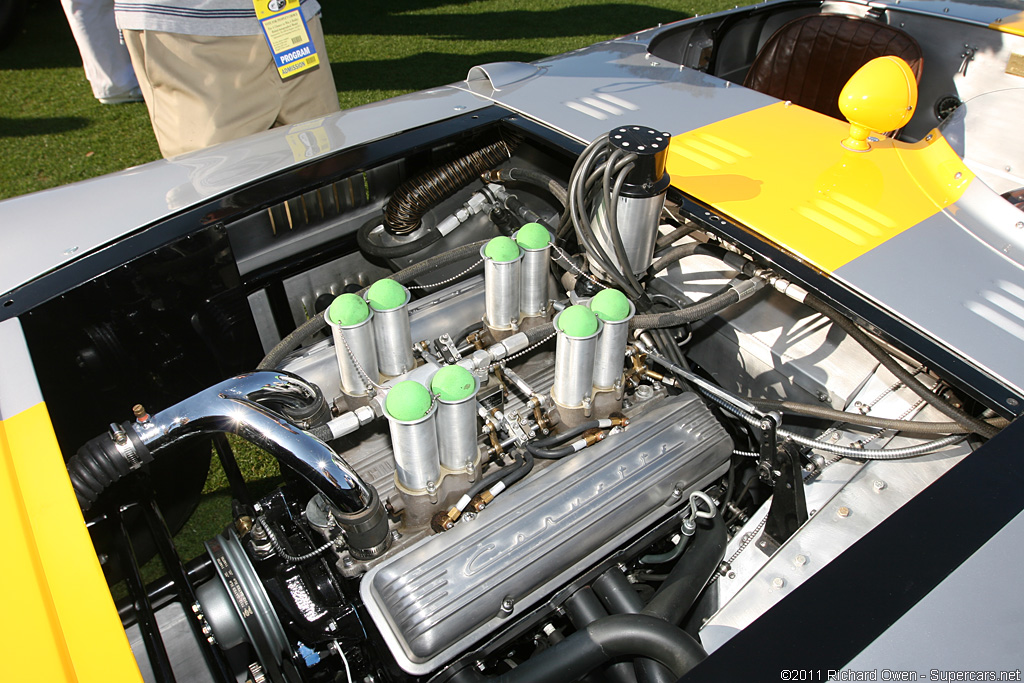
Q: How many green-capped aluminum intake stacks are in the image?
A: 8